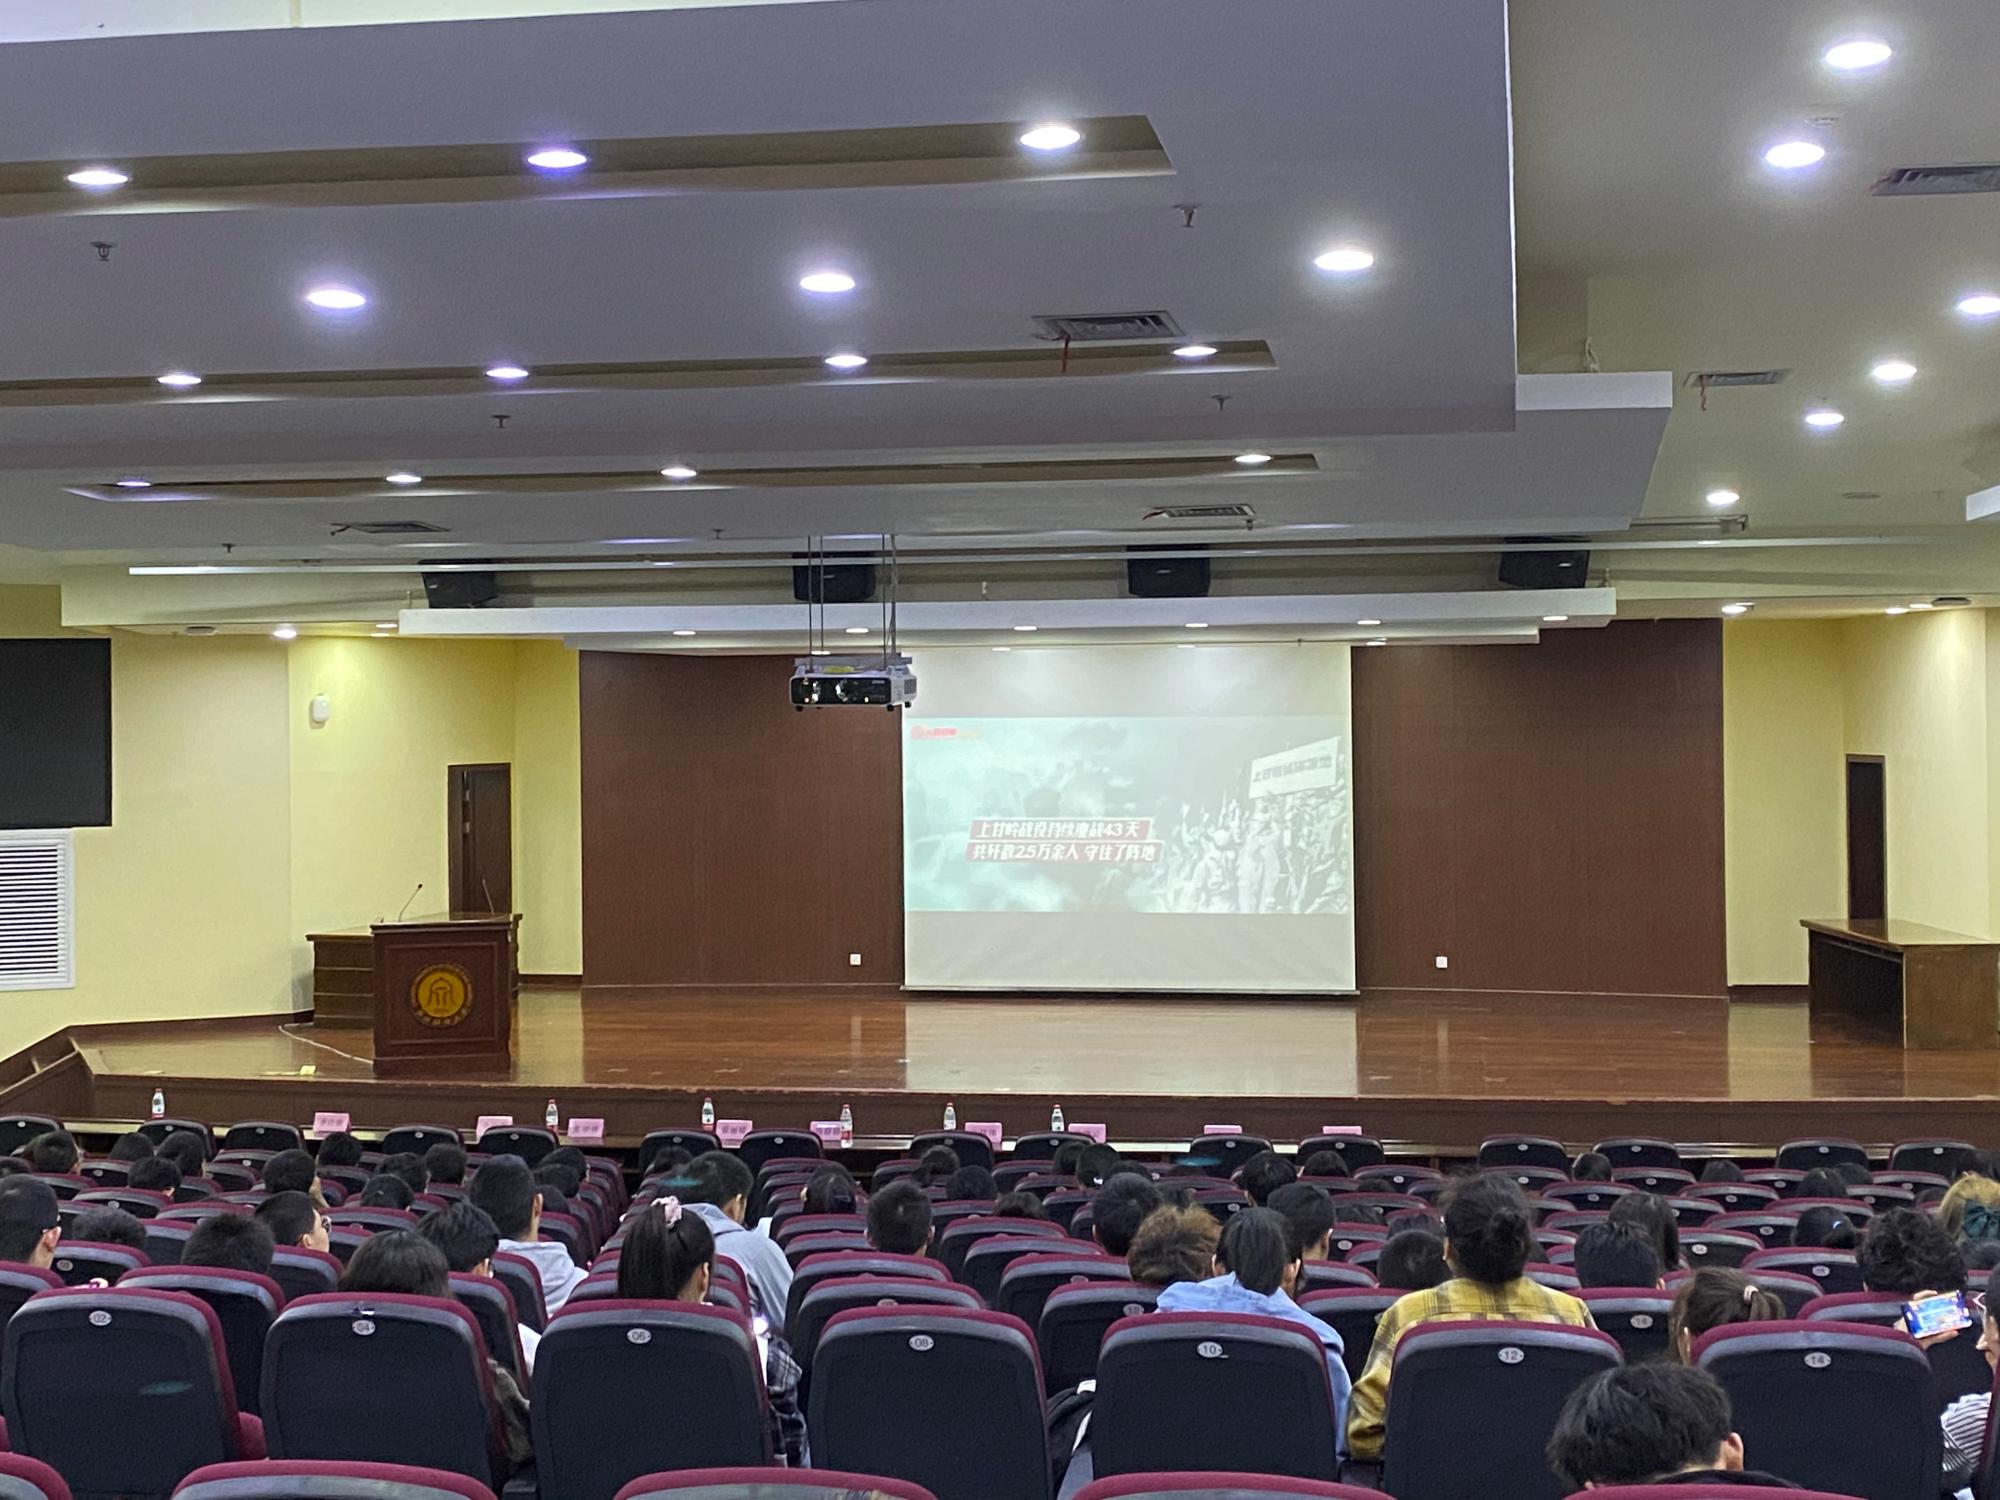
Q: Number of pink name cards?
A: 9